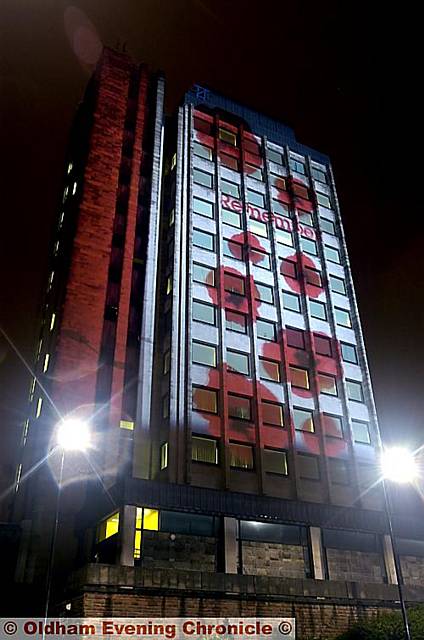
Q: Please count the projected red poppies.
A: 8